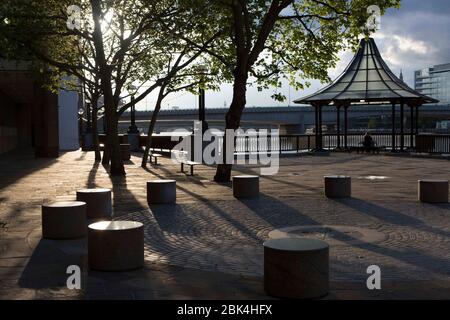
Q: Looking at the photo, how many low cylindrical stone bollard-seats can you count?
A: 8